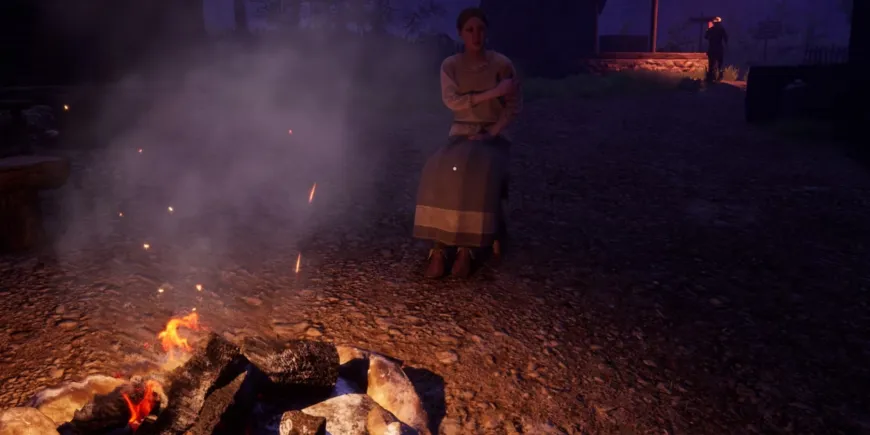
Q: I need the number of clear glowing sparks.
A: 10